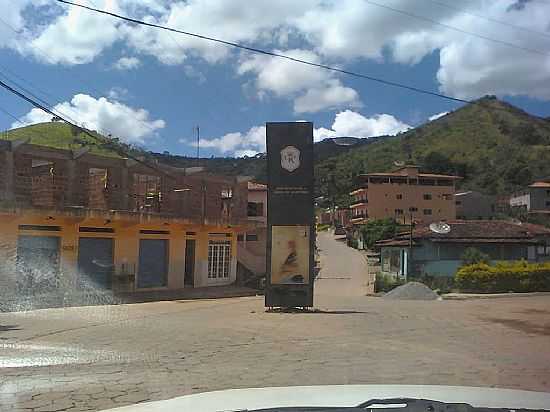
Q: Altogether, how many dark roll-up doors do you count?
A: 3